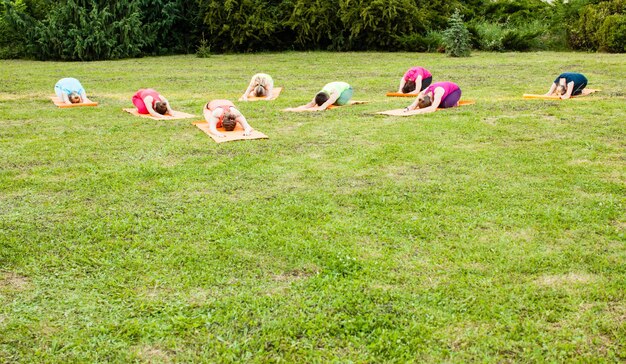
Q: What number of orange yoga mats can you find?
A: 8